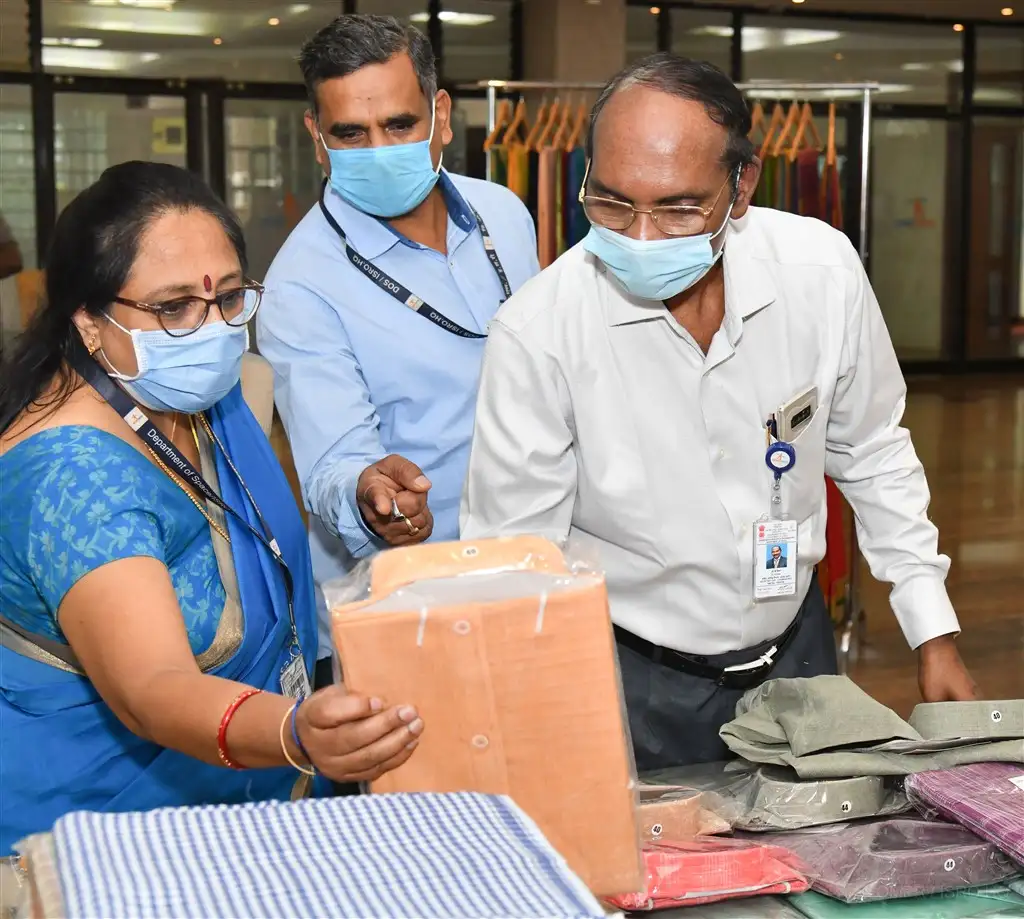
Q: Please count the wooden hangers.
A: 11